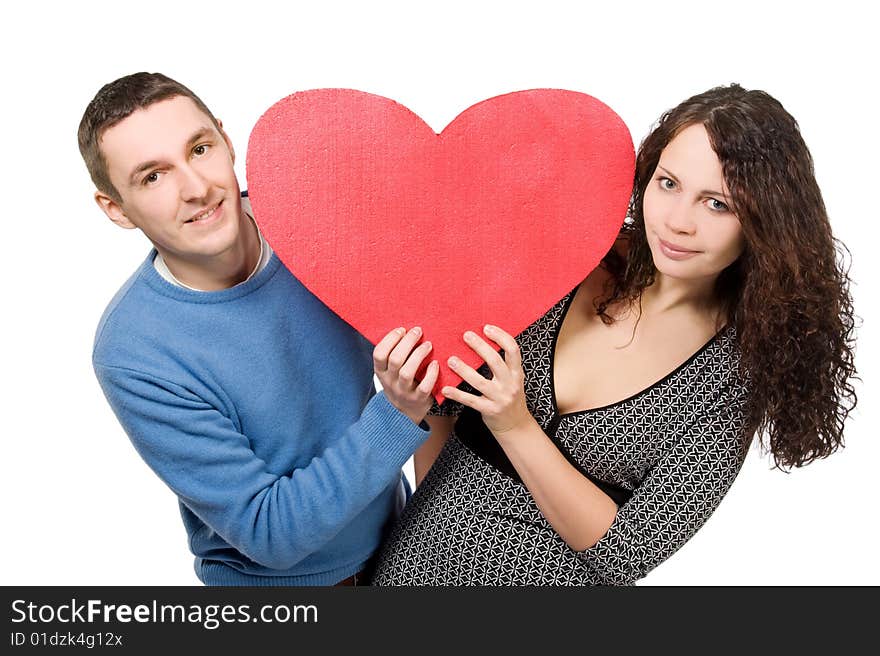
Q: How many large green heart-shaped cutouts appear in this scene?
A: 0